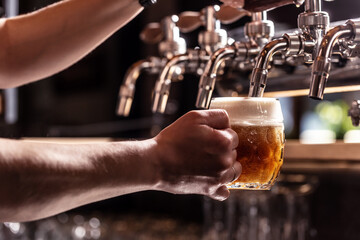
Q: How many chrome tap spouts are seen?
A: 5